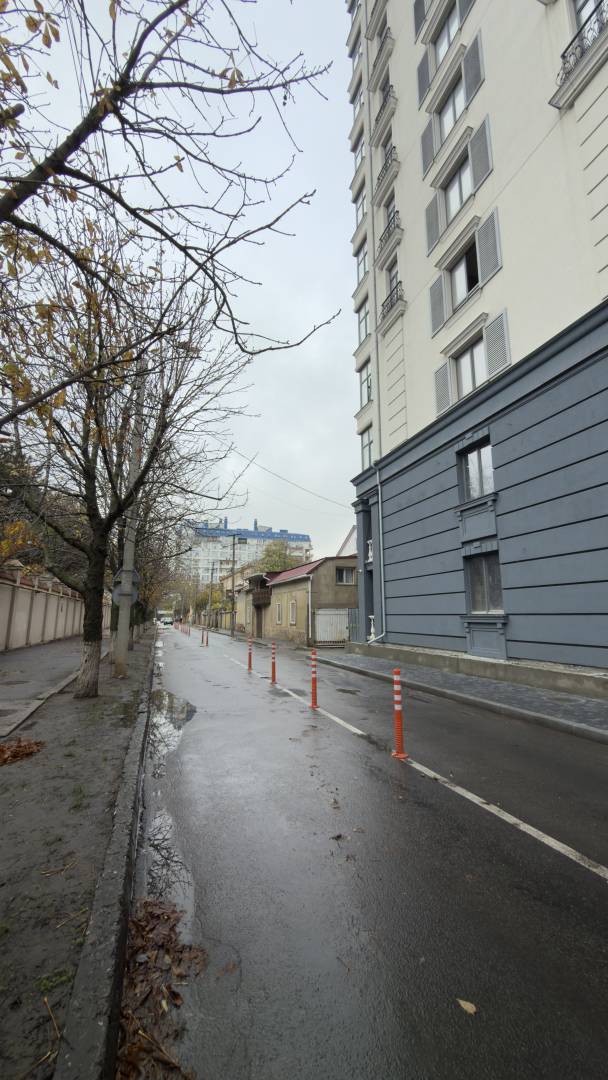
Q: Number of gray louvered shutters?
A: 11